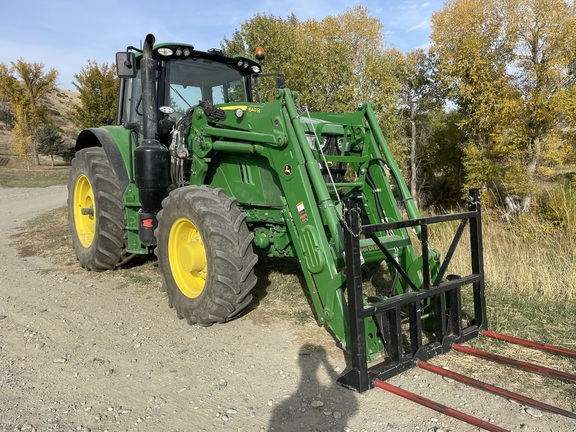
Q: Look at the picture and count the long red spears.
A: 4